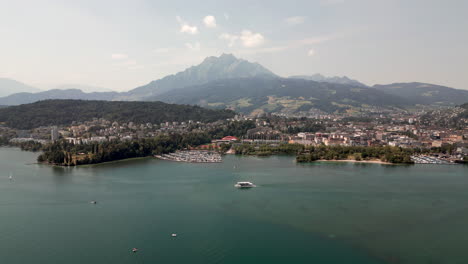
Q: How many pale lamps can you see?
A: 0